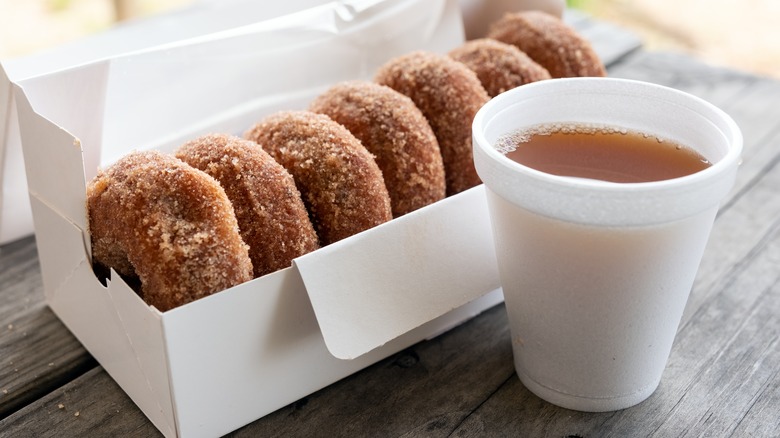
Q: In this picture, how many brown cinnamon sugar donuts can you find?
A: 7